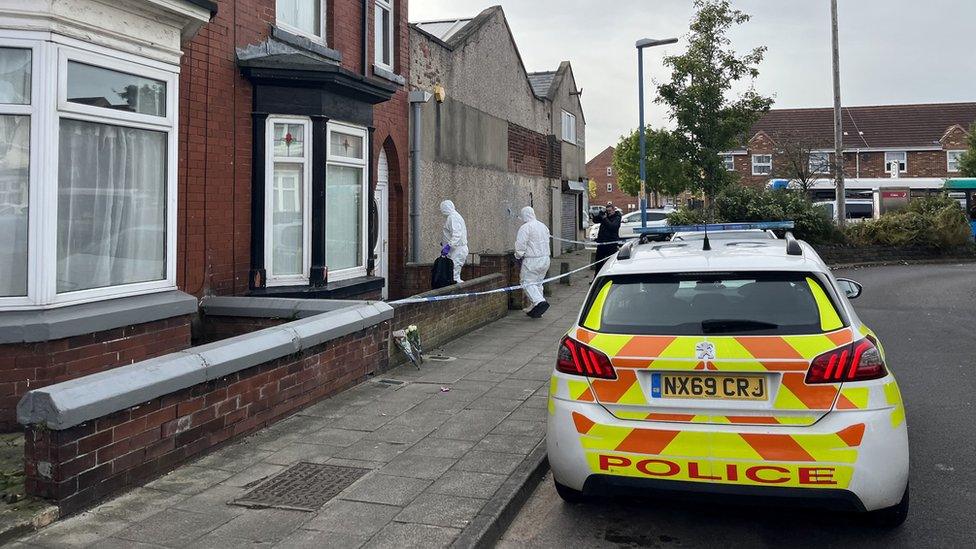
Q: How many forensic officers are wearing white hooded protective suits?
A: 2